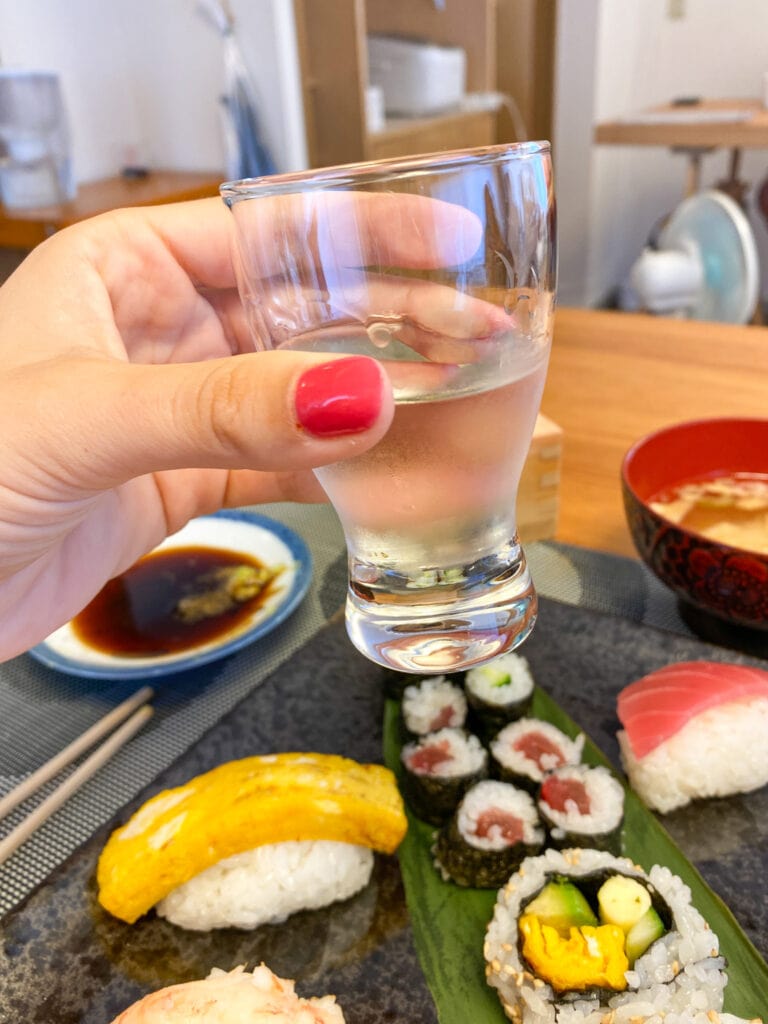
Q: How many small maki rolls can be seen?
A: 6